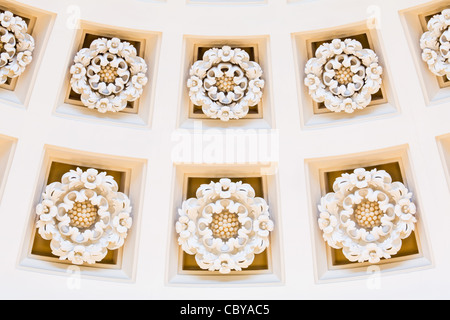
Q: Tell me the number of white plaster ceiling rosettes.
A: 8